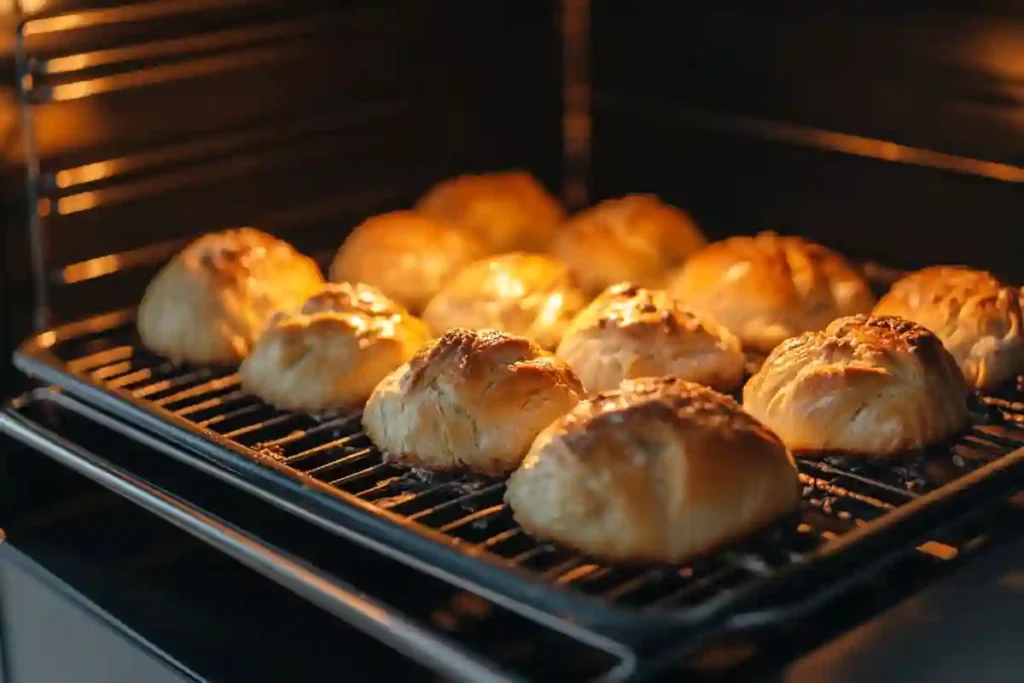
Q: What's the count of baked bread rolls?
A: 12